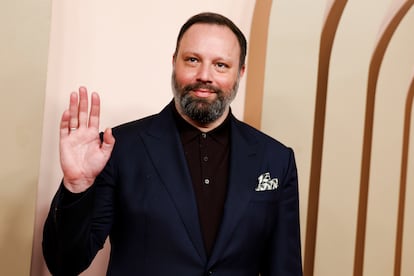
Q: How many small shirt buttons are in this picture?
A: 3